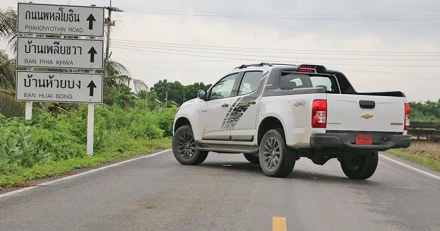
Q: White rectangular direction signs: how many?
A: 3